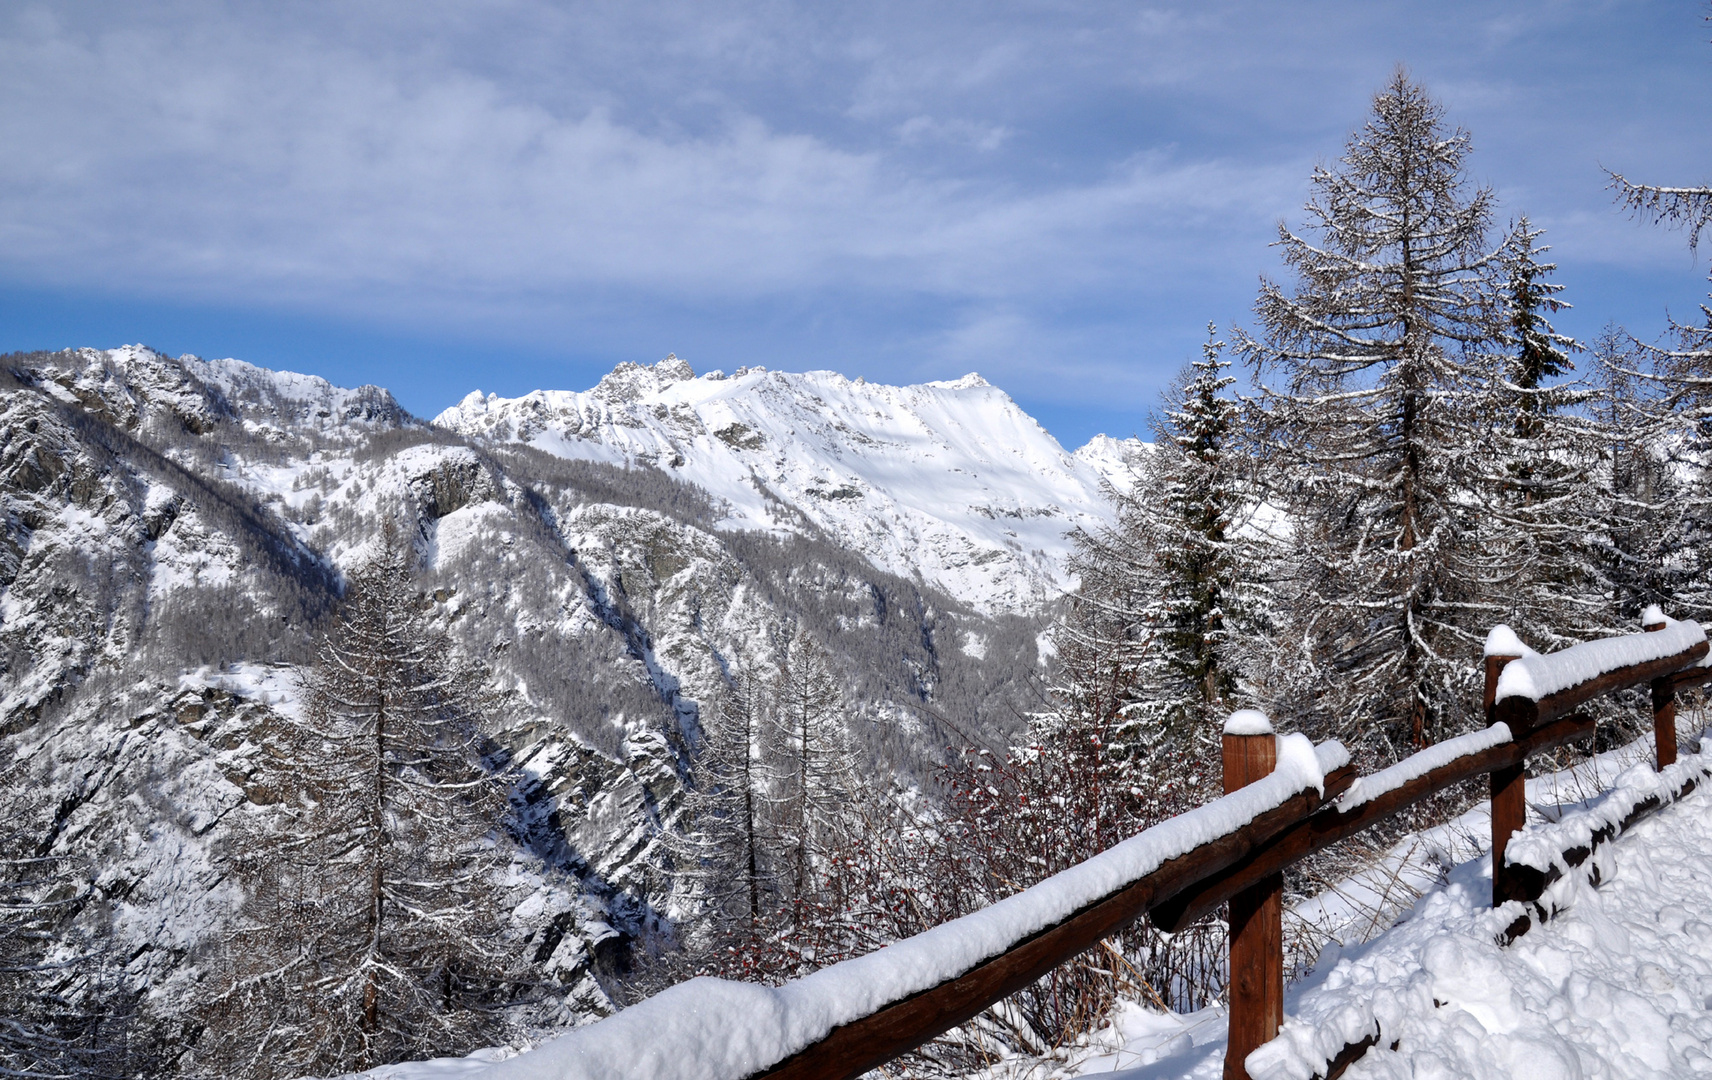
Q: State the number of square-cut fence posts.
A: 3